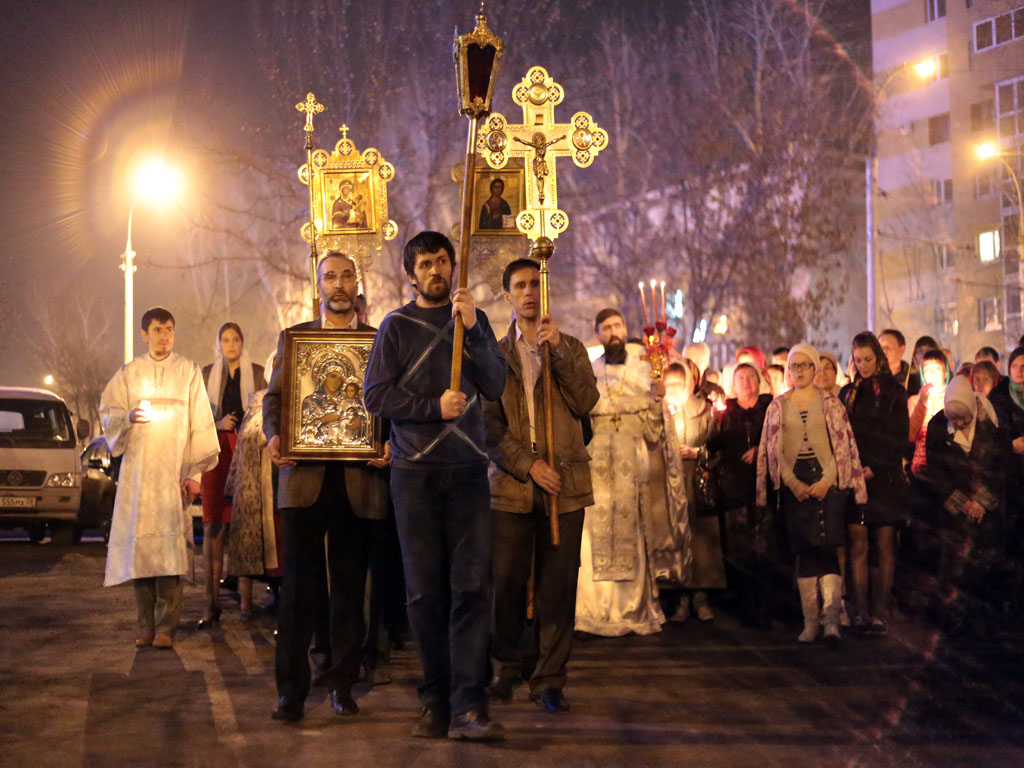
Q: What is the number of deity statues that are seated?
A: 0